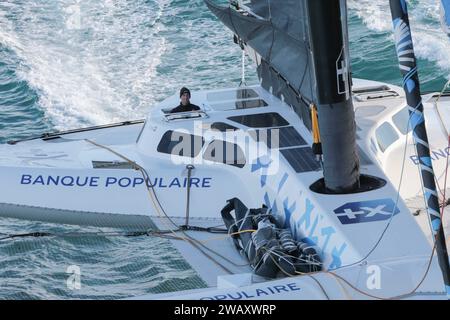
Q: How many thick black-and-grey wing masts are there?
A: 1